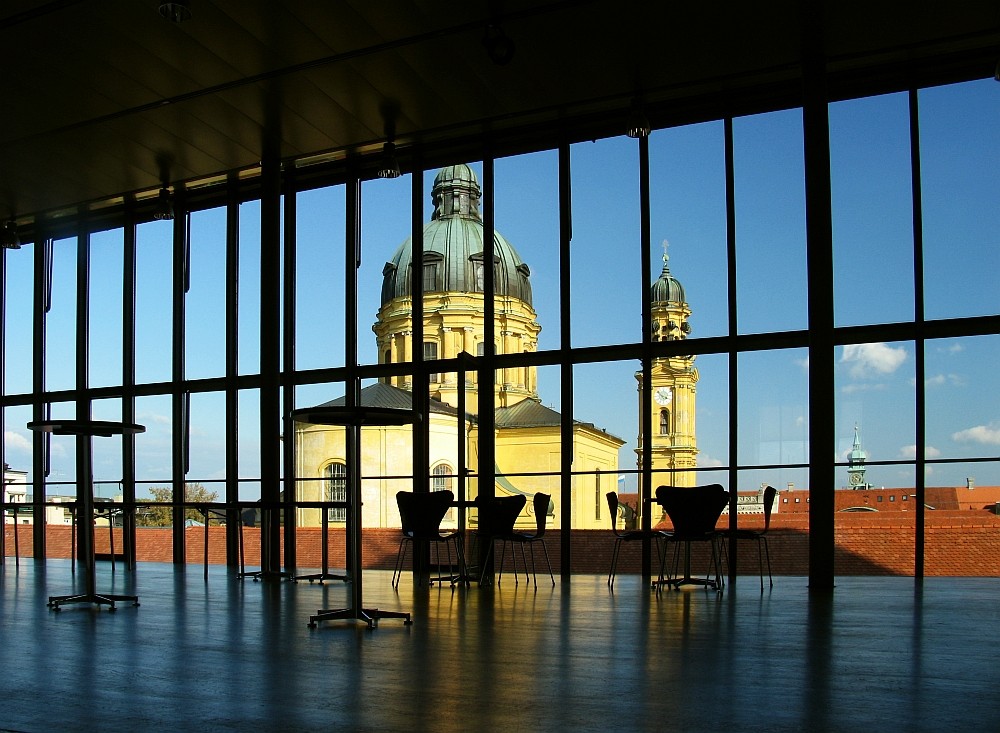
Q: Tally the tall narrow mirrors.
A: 0